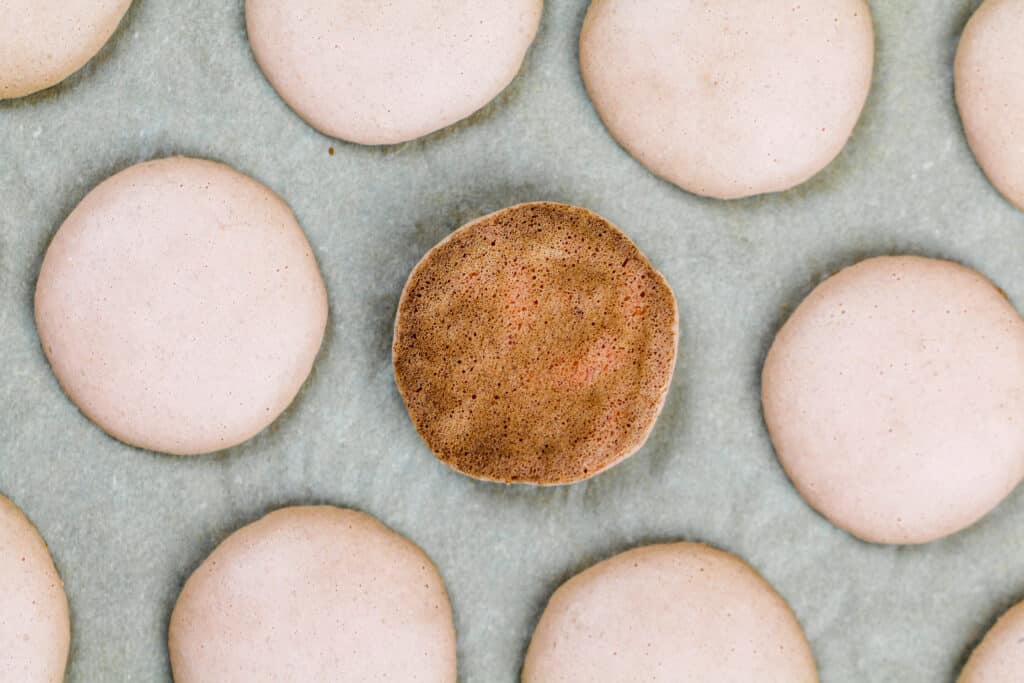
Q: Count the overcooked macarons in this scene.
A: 1